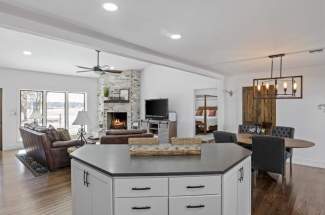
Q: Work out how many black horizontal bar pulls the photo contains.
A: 4